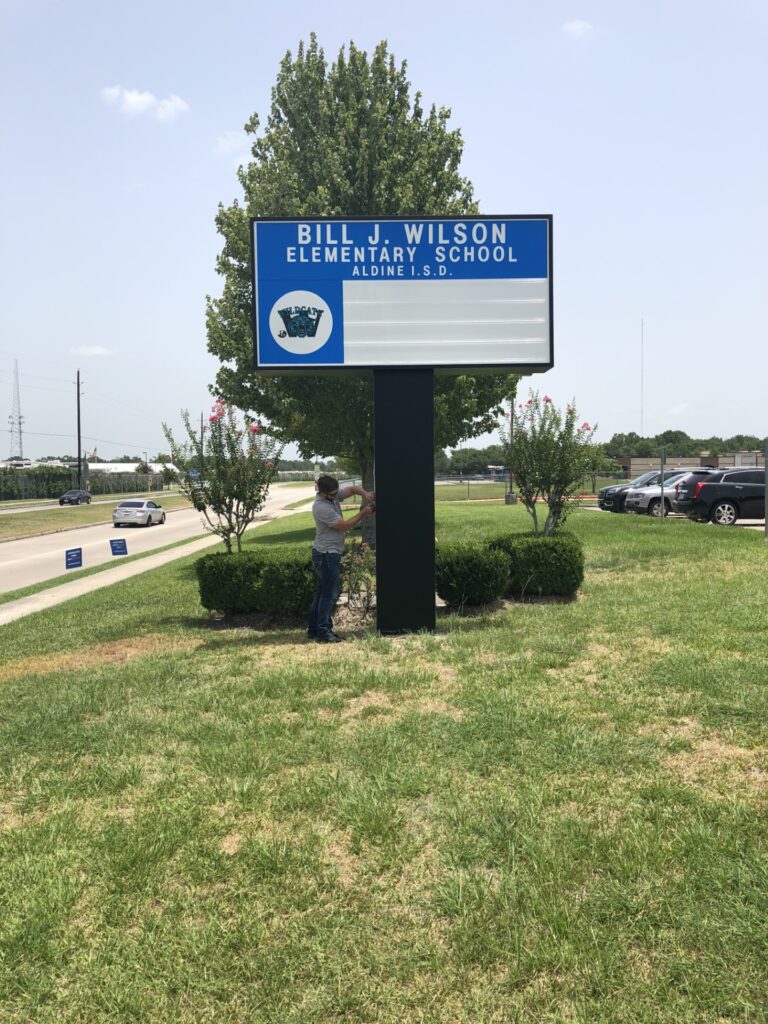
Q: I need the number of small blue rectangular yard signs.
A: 2